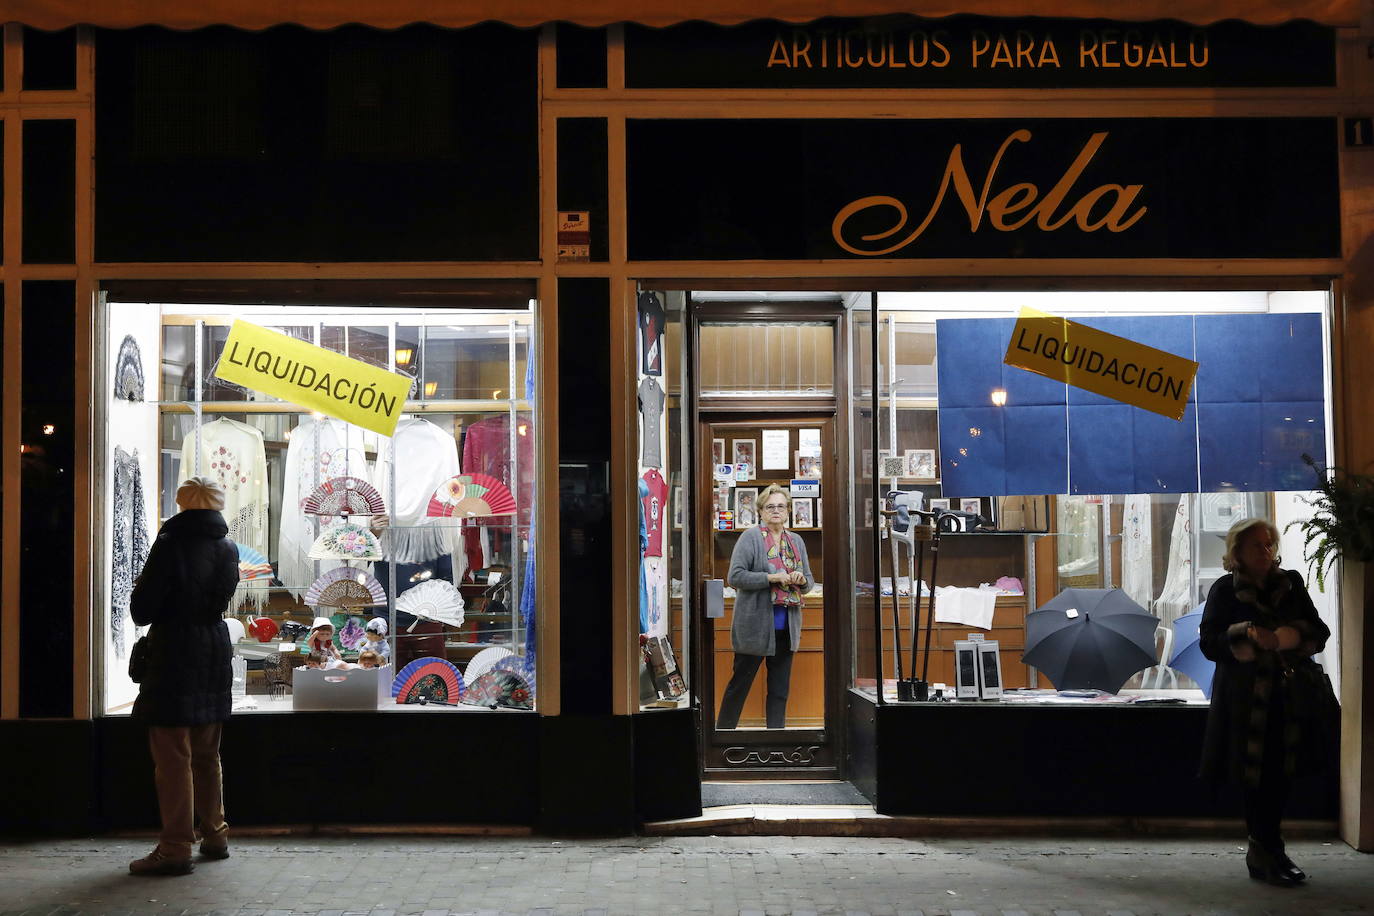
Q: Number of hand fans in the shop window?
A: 12